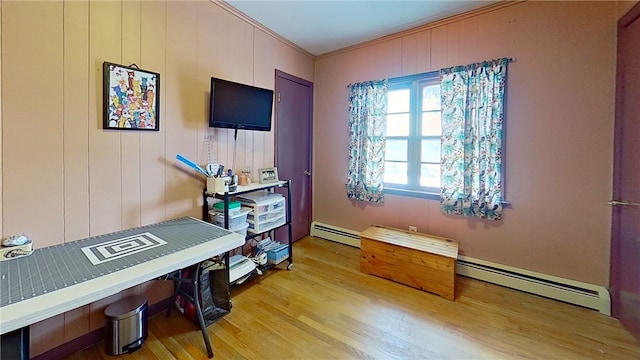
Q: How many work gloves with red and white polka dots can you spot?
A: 0